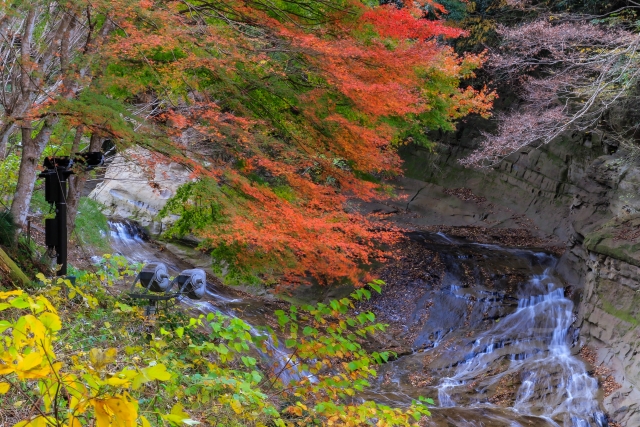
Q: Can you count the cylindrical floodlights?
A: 2